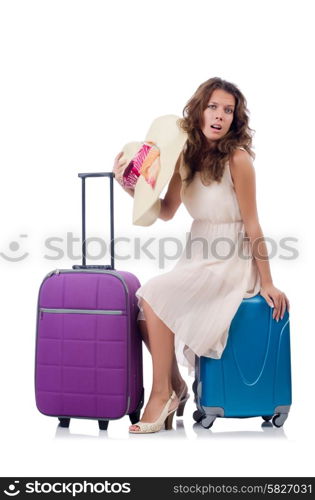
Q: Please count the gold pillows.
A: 0